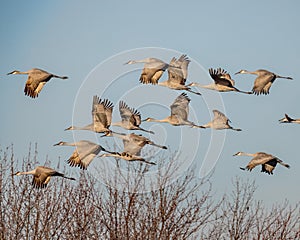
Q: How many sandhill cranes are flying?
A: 15